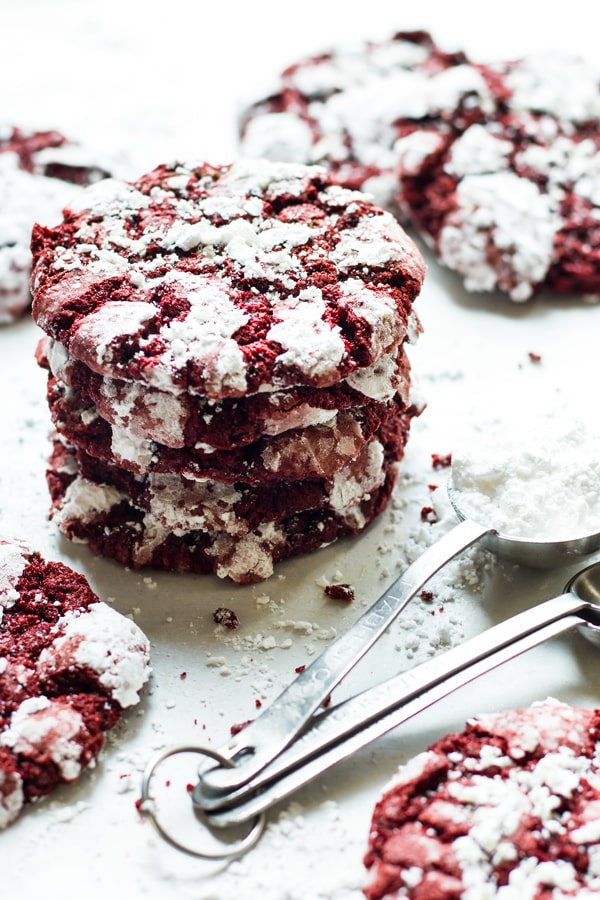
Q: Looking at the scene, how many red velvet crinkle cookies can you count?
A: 10